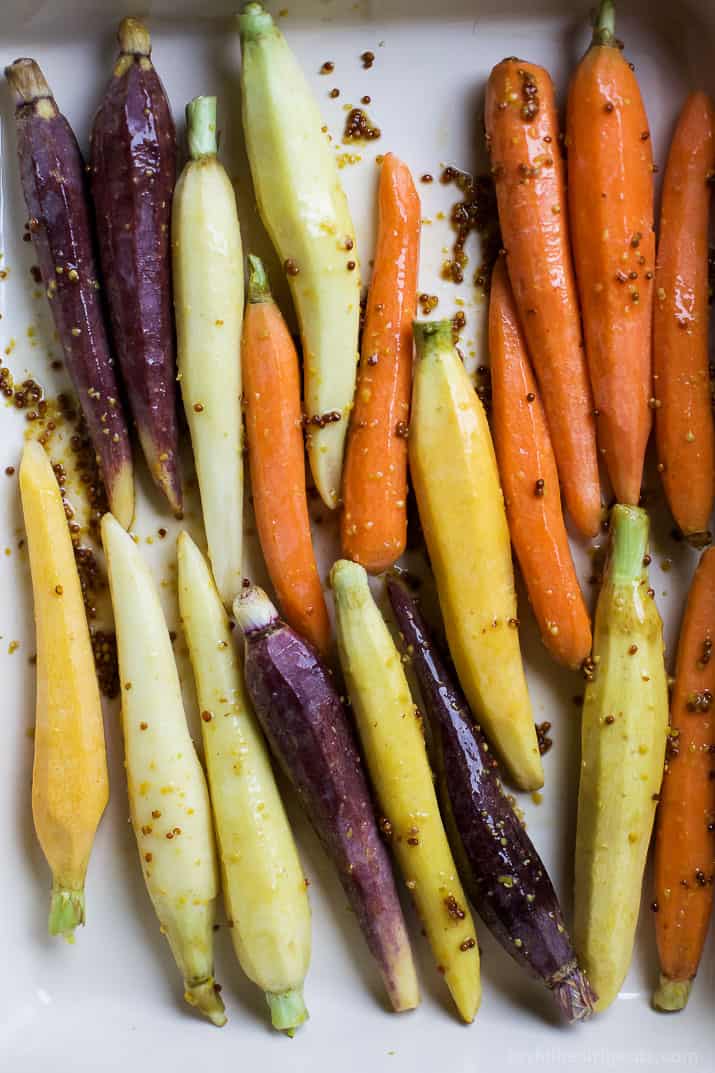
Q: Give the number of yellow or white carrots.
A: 8